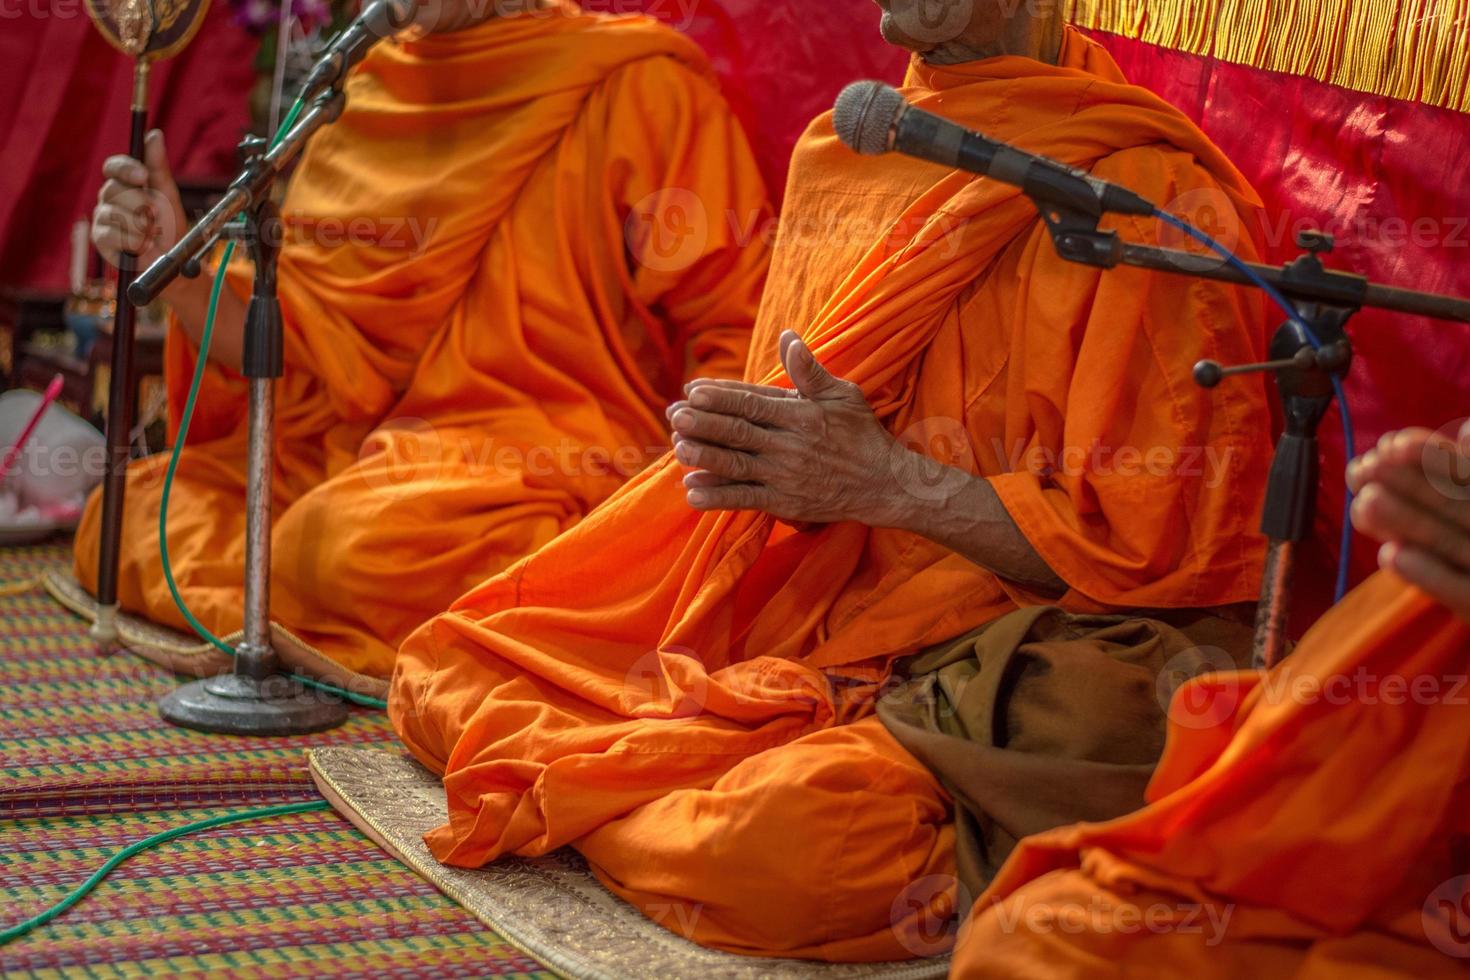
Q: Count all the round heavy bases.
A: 1